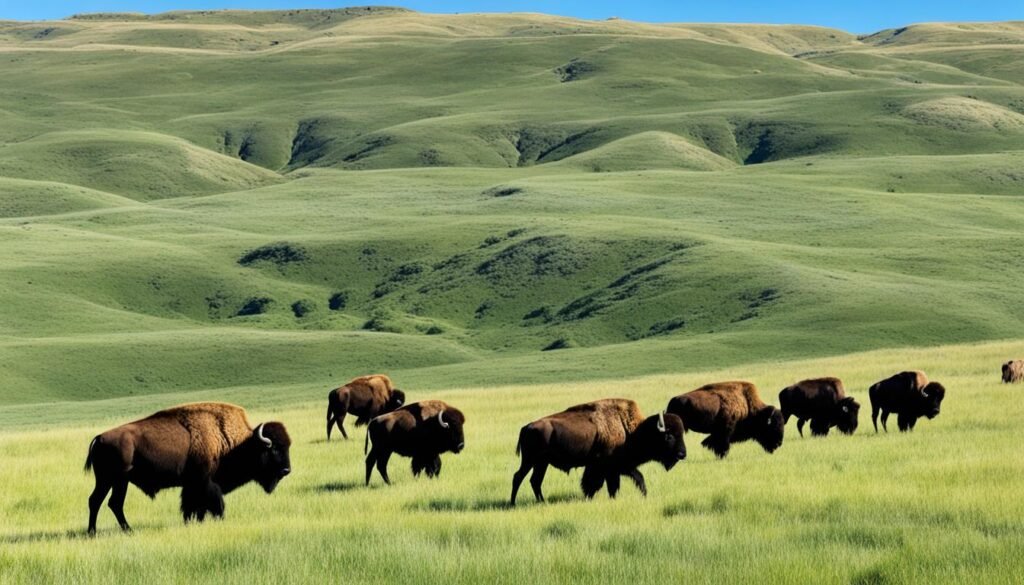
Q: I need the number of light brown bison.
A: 1